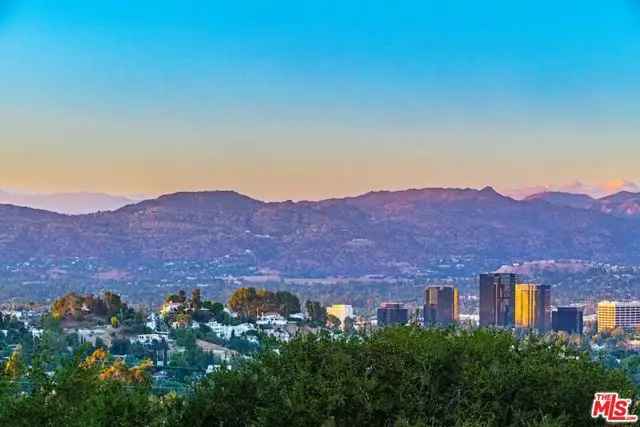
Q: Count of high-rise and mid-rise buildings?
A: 7